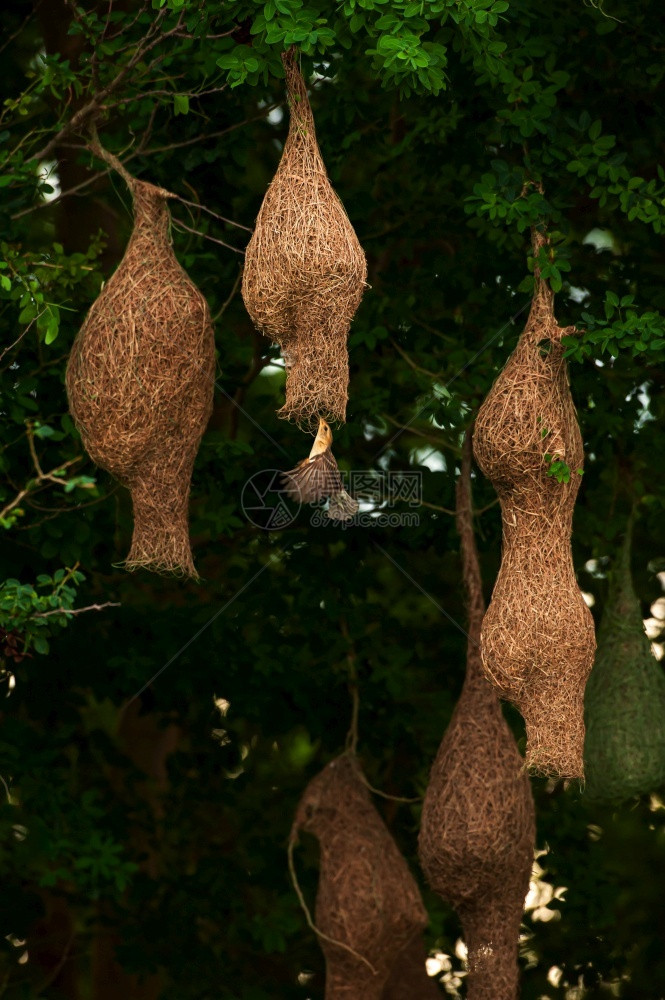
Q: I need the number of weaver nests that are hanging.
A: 6